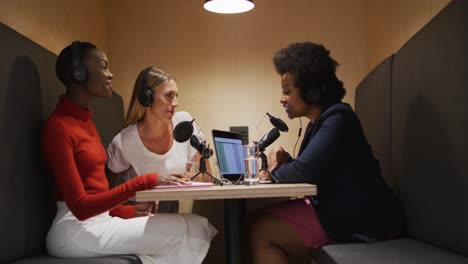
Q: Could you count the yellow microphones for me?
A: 0